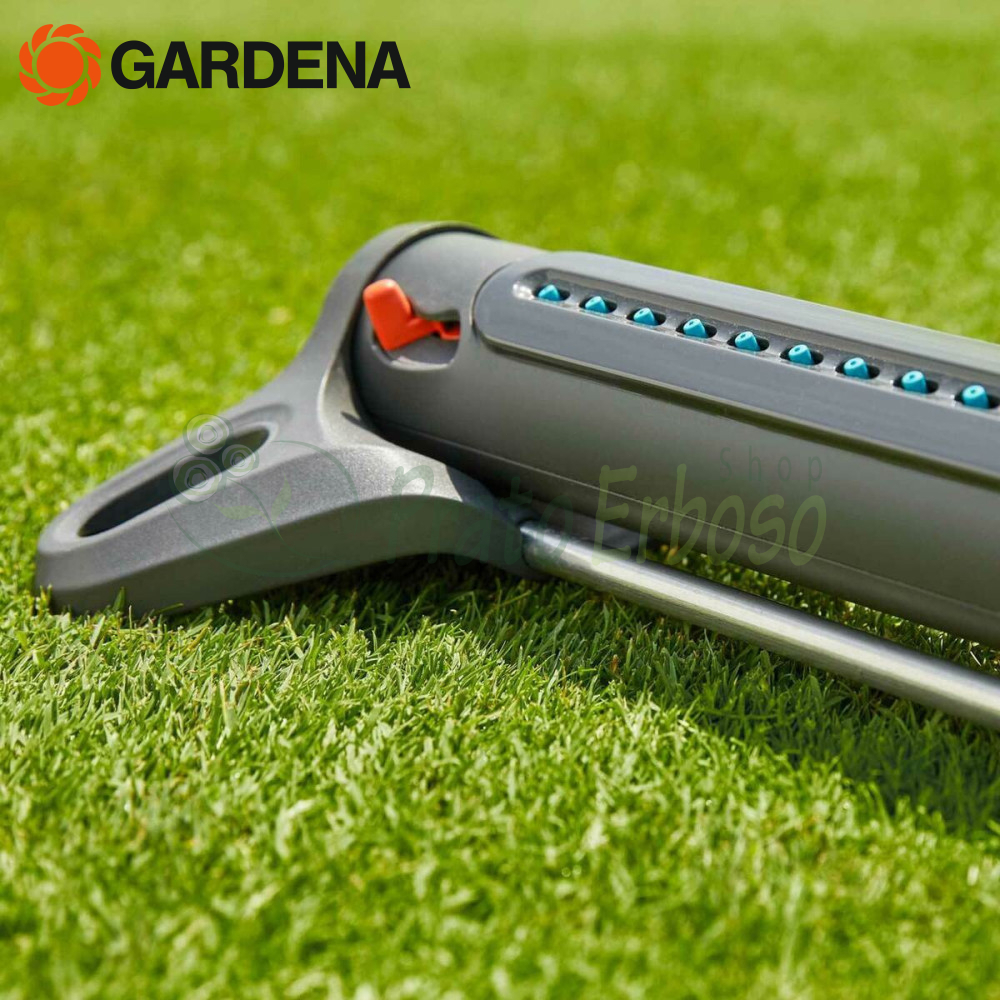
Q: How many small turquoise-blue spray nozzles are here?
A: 9